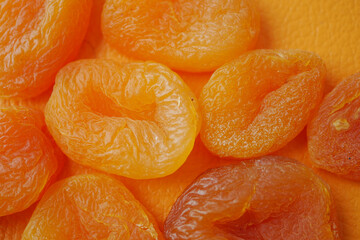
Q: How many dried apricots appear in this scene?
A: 8